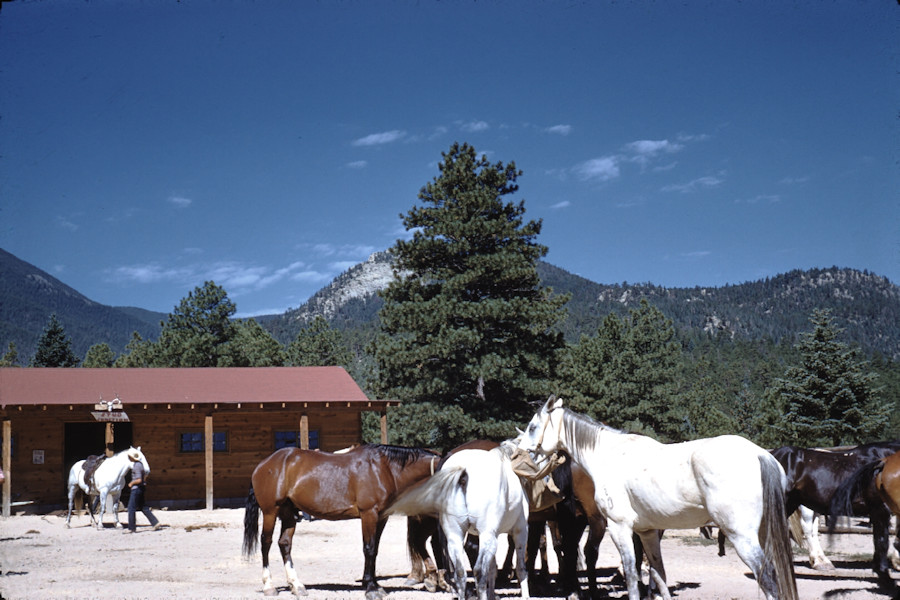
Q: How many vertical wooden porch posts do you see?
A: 5